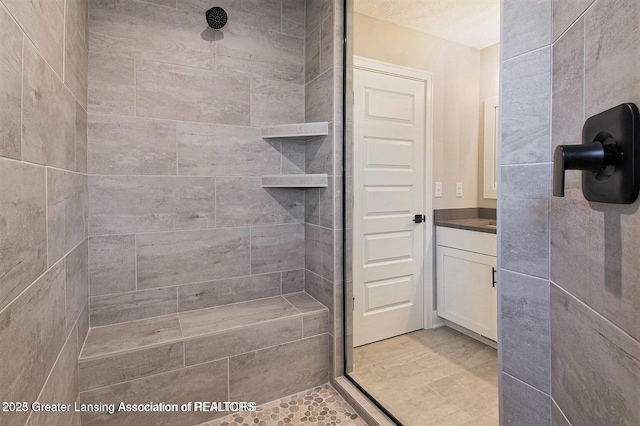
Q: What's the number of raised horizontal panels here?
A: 5